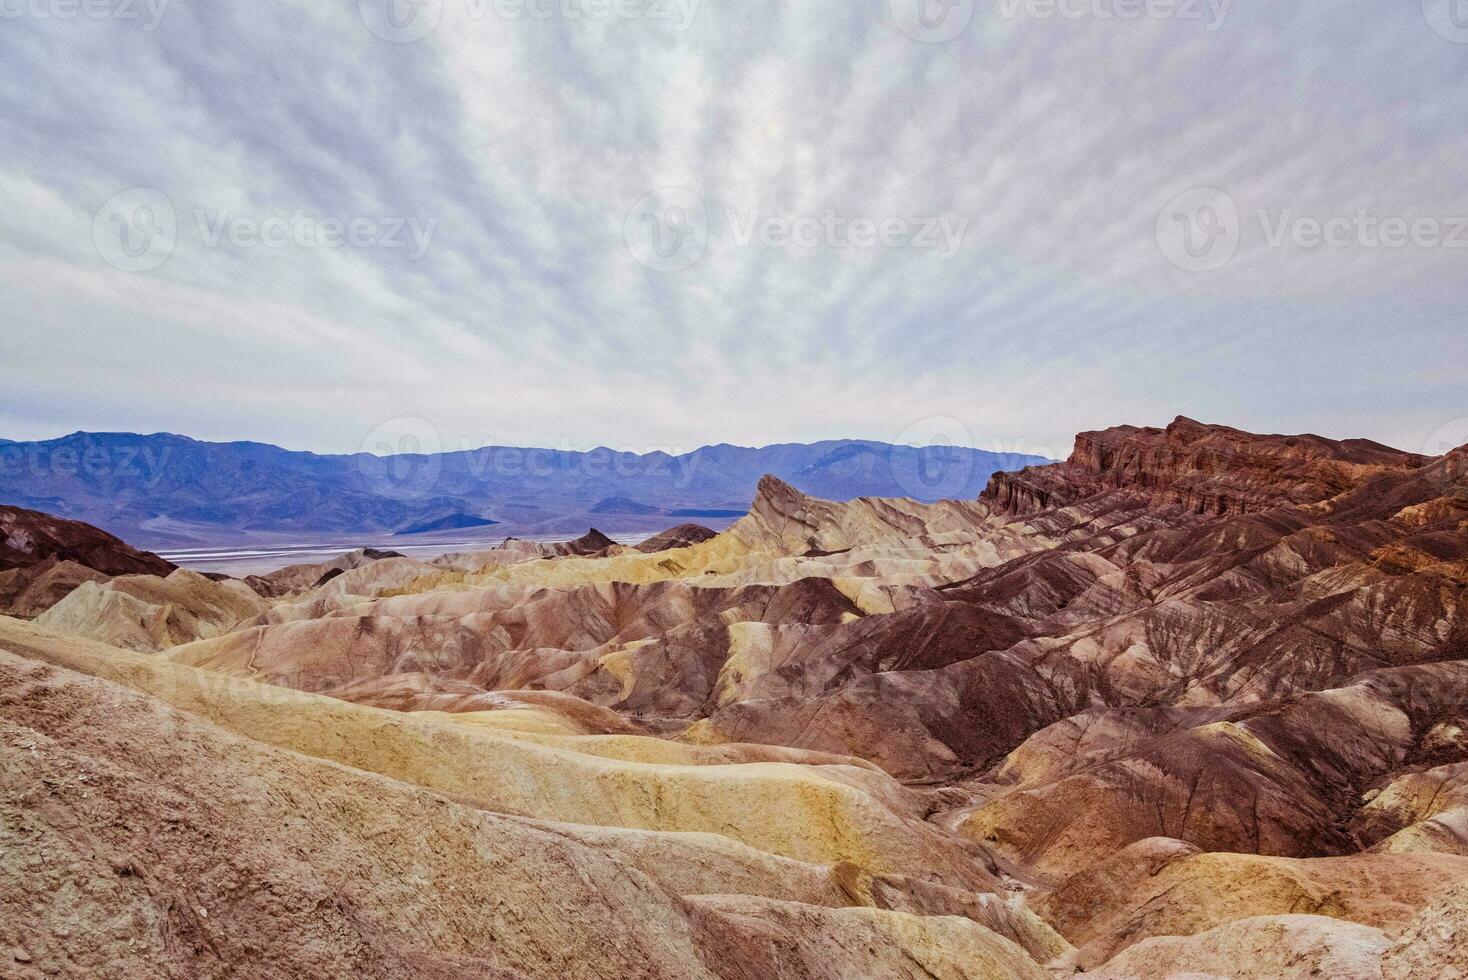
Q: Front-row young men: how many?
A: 0